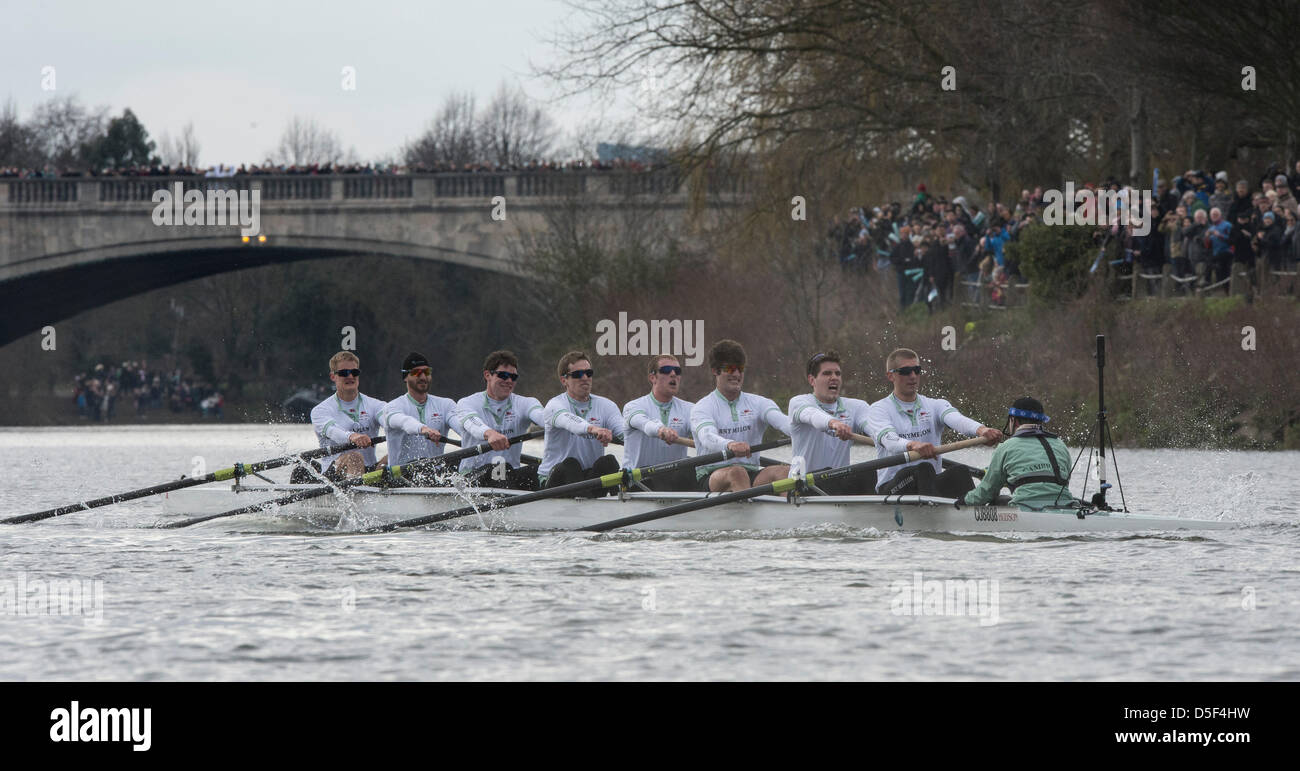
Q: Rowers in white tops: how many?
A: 8